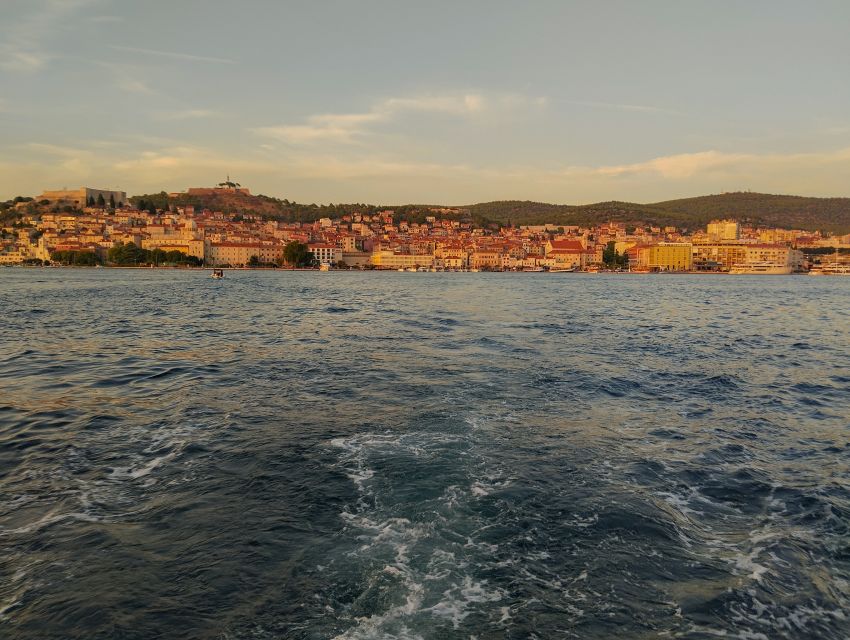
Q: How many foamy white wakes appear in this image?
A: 3